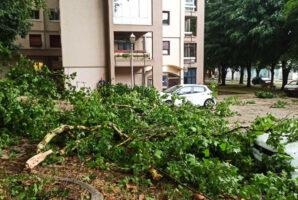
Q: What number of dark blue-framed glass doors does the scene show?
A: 1